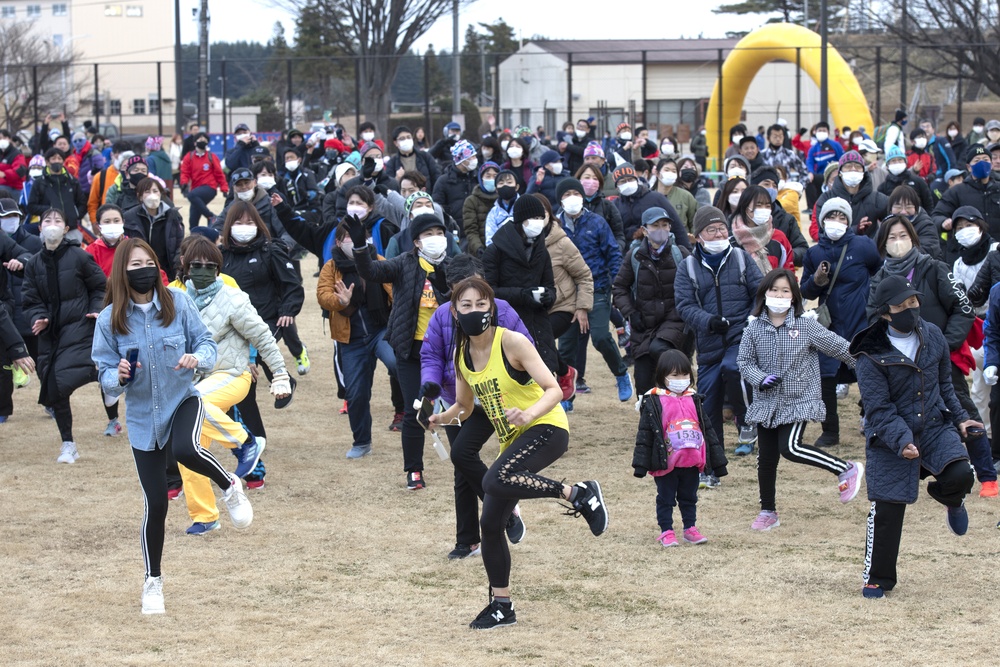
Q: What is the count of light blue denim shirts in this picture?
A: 1